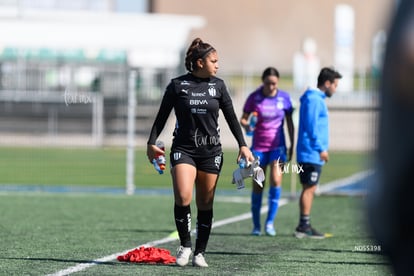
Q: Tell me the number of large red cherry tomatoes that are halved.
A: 0